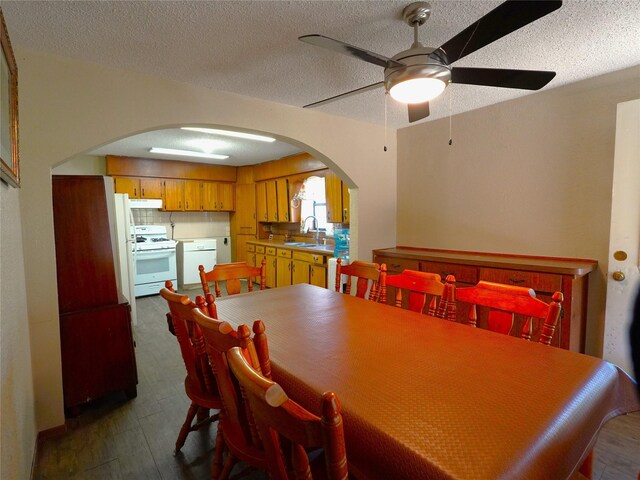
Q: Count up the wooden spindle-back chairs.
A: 7